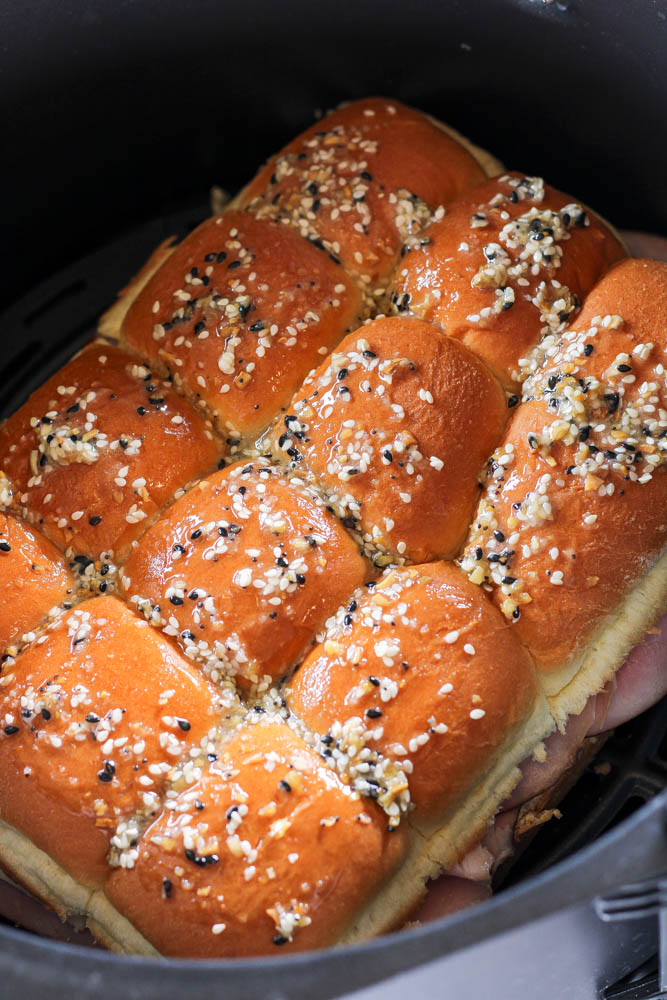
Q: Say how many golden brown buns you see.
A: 12